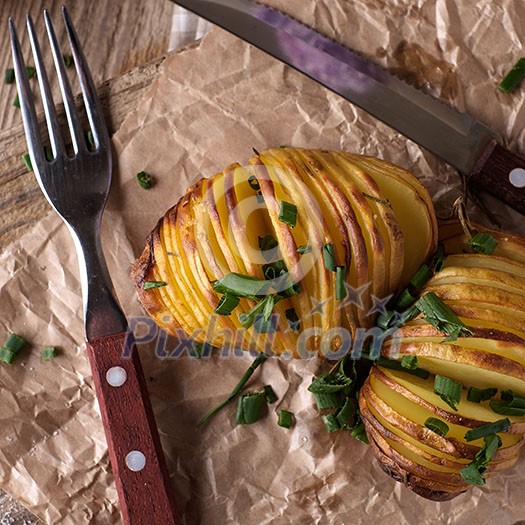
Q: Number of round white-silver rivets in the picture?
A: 3